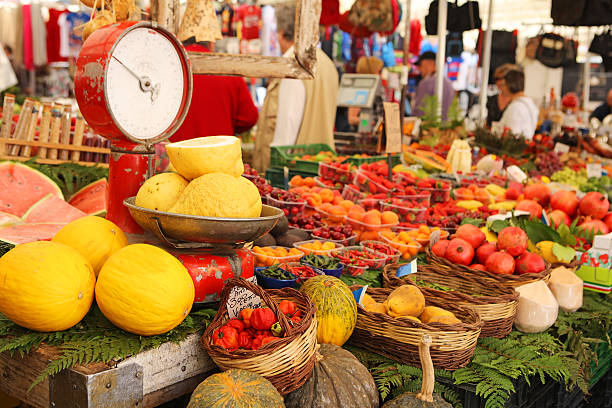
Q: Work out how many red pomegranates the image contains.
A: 15